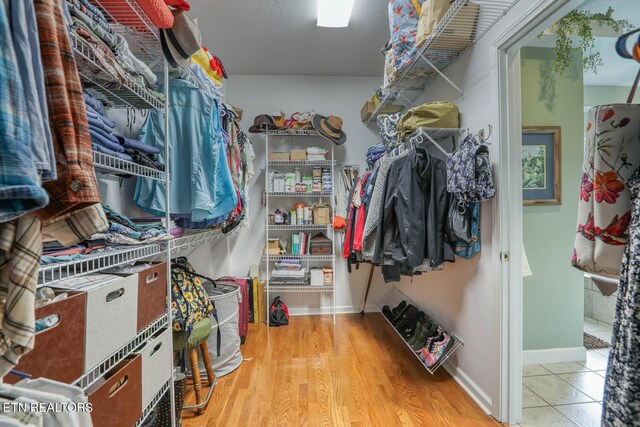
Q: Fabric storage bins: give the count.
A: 5